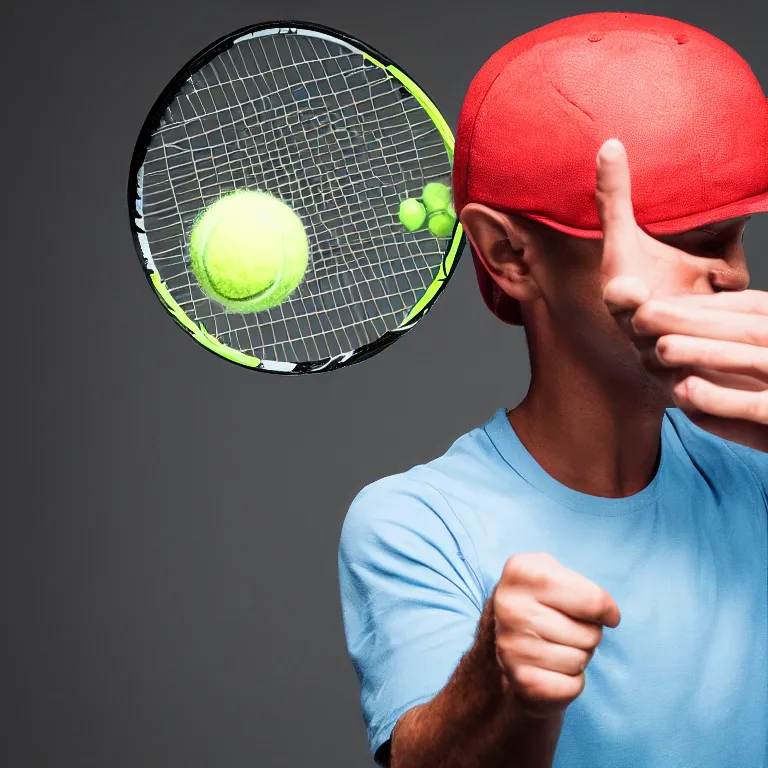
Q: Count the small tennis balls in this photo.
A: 3